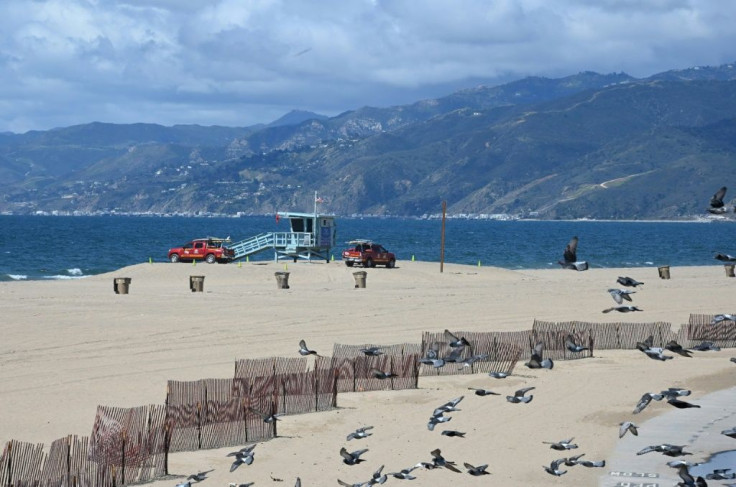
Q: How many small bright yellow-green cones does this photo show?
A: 8